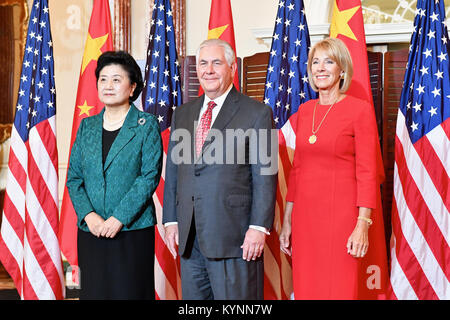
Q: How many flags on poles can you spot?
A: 7